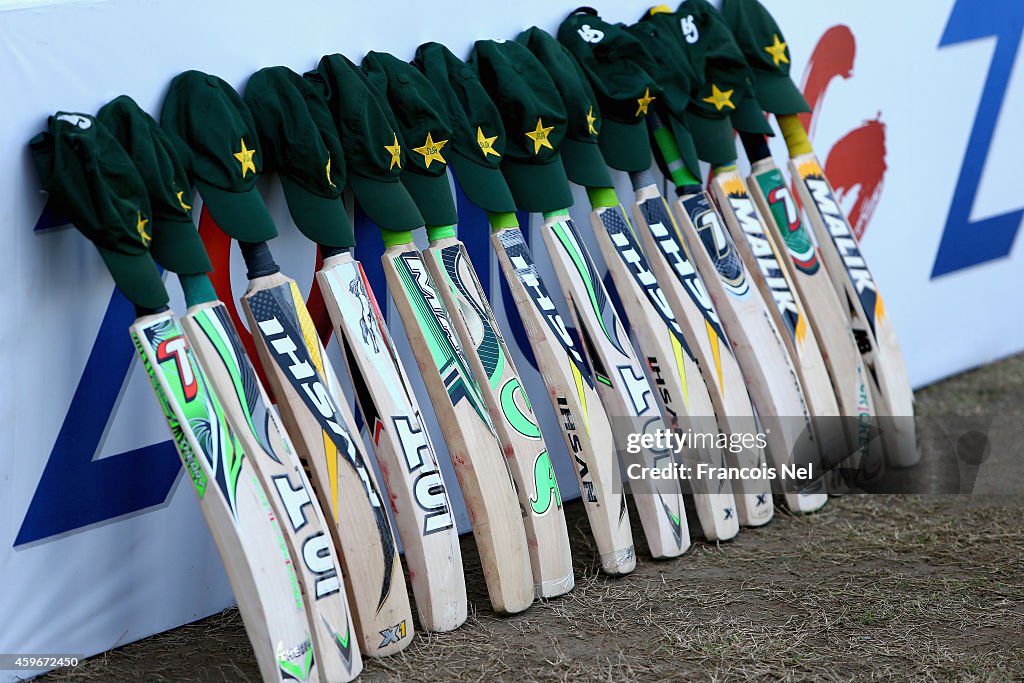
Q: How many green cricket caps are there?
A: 14